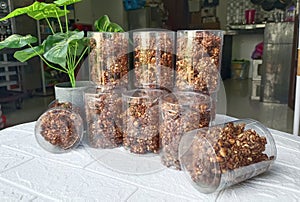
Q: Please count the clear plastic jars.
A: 8